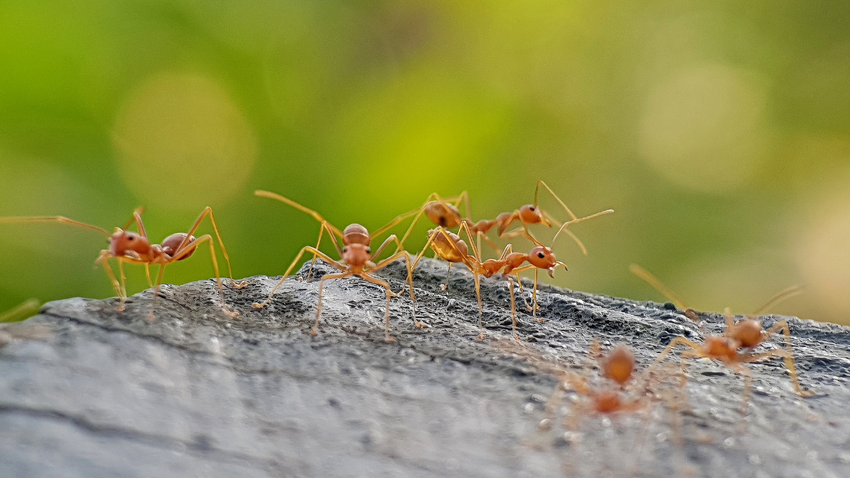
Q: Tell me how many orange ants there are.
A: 6